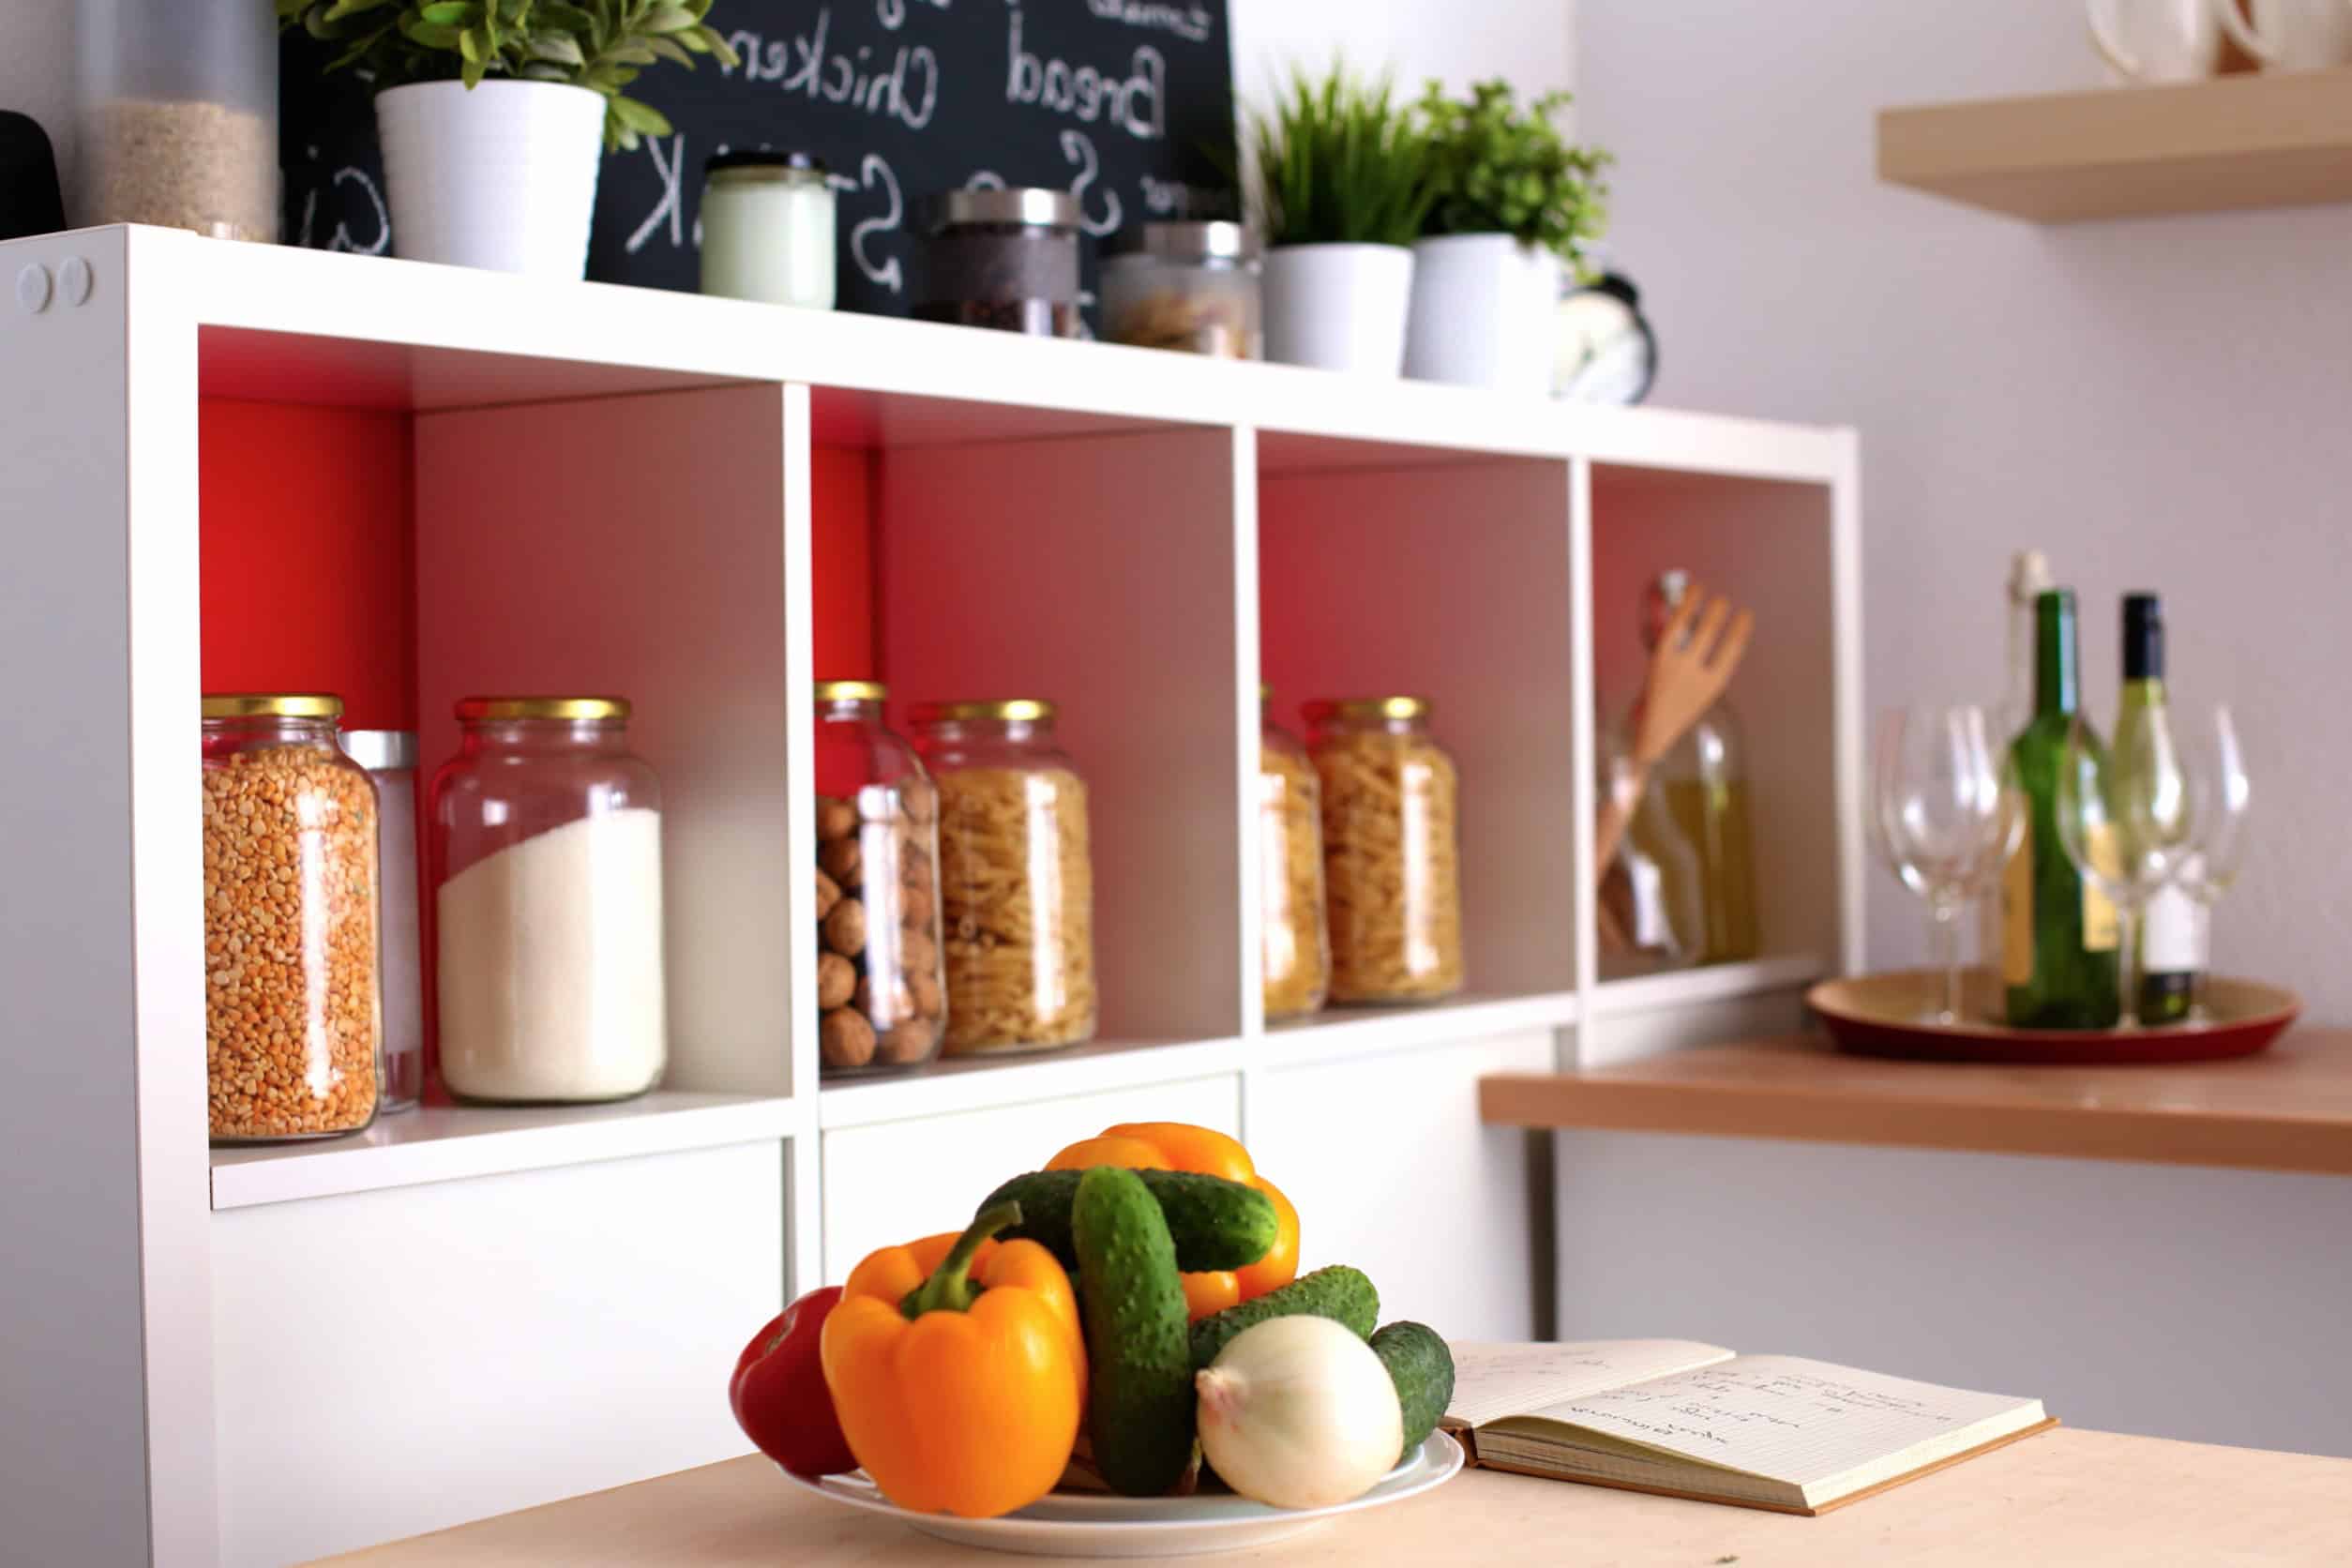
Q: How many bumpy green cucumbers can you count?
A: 4